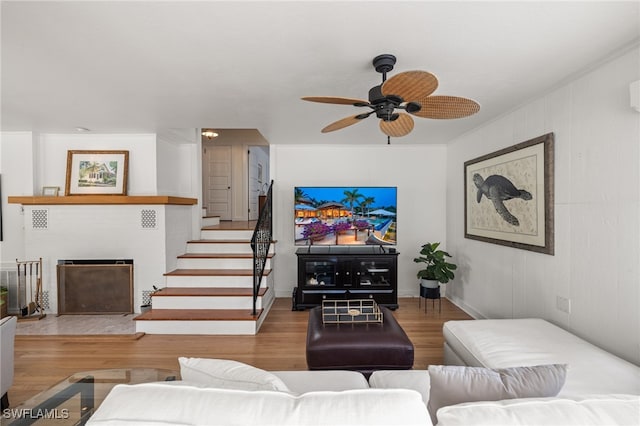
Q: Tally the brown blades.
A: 5